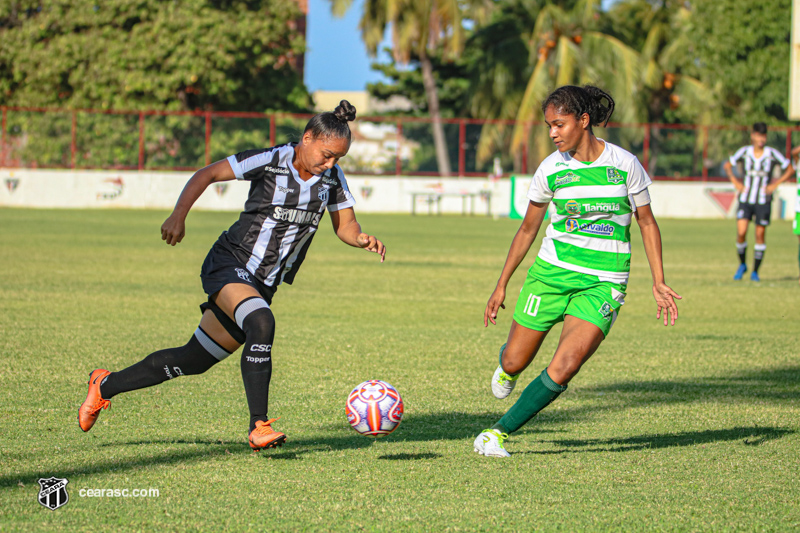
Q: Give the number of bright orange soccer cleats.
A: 2